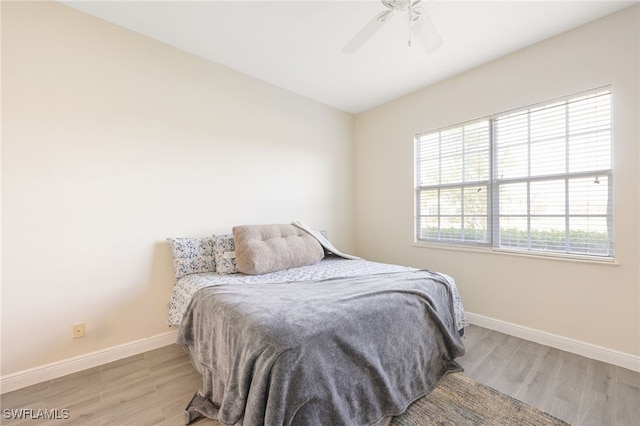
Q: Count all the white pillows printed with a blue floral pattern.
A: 2